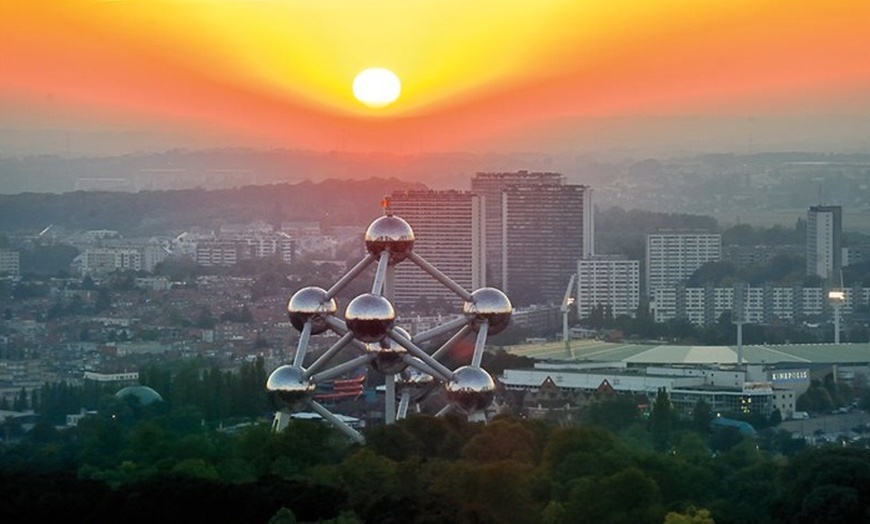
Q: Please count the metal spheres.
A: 8